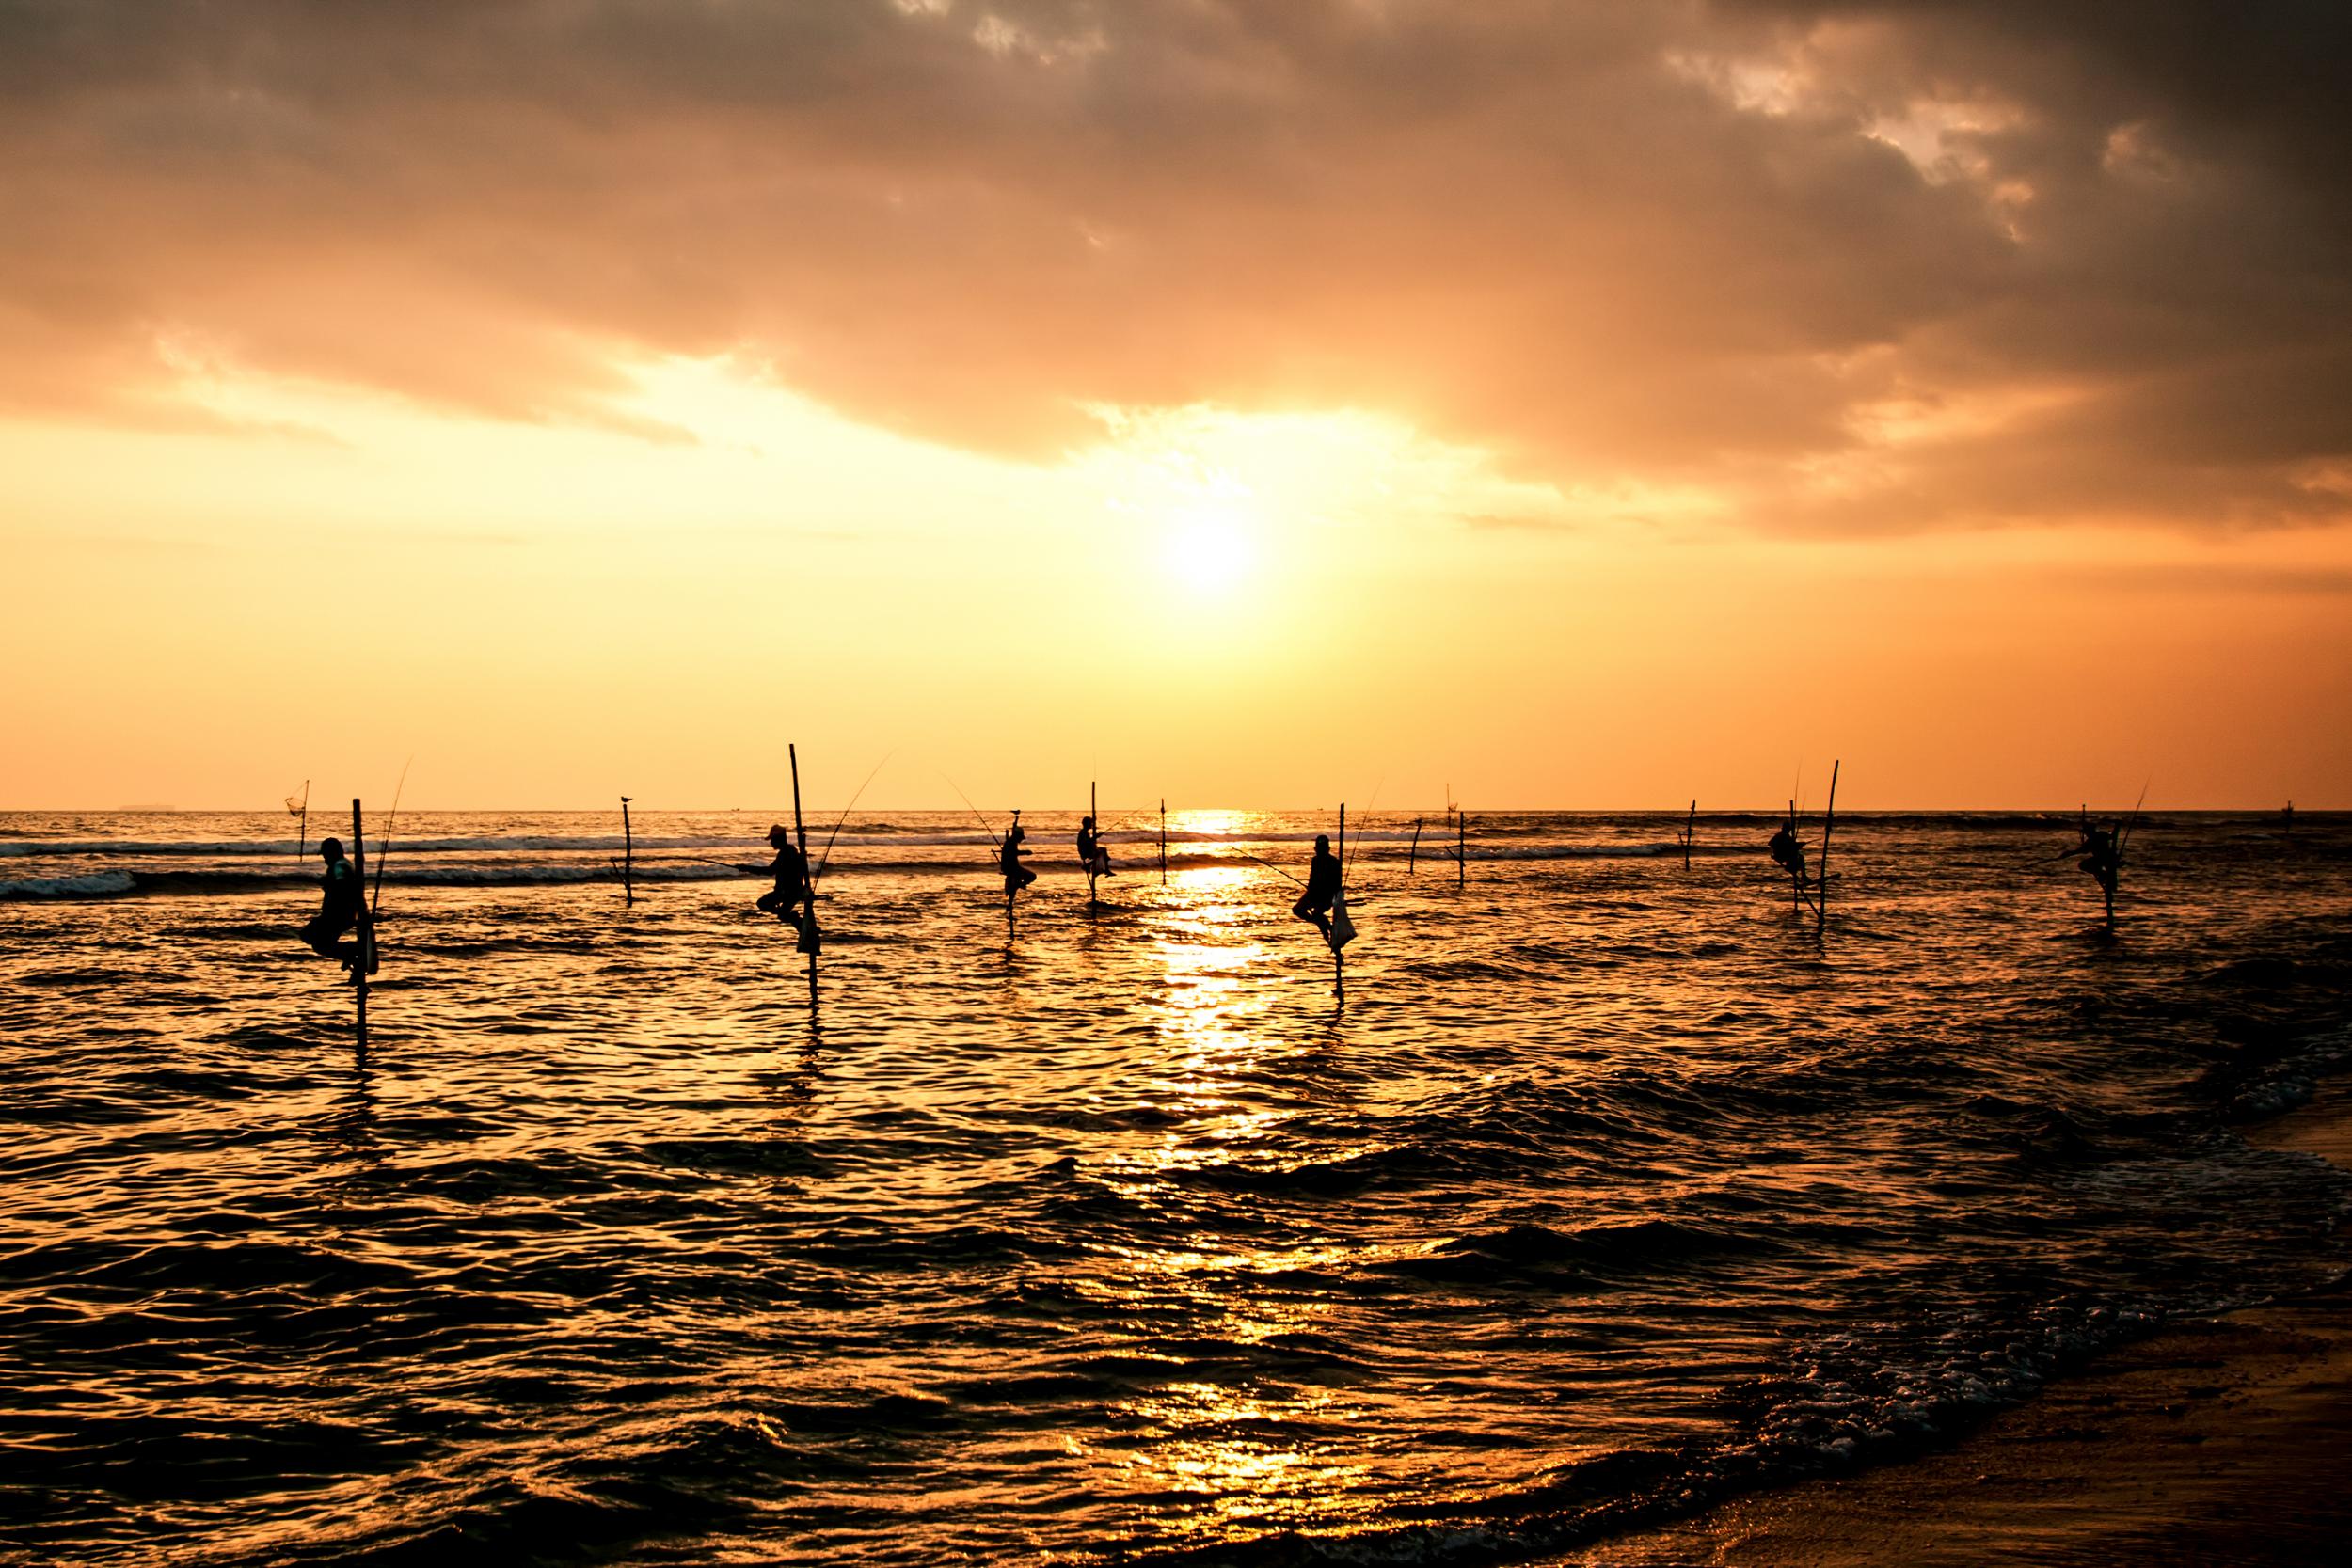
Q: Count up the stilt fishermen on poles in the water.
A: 7